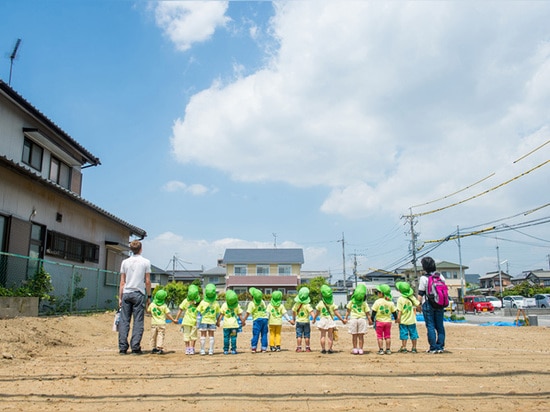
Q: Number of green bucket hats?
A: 11